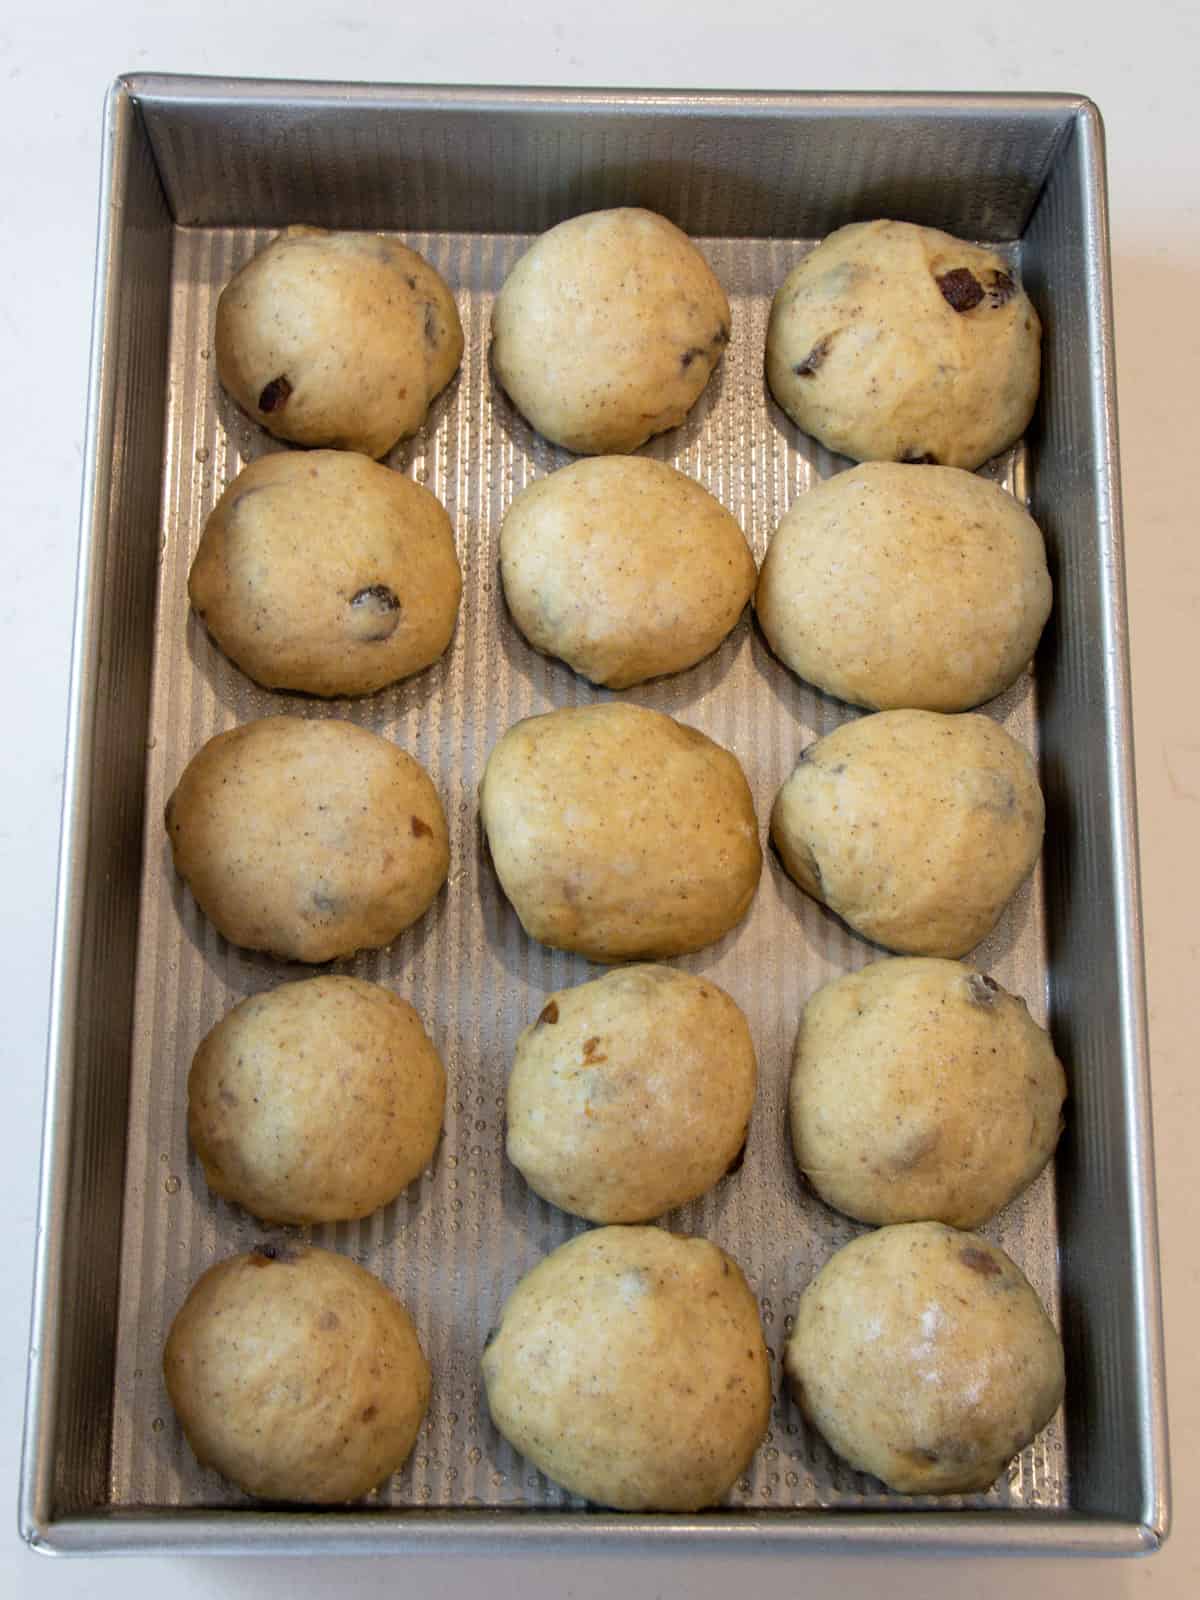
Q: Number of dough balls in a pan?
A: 15